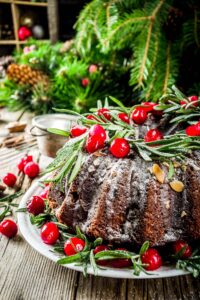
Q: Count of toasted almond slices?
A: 2